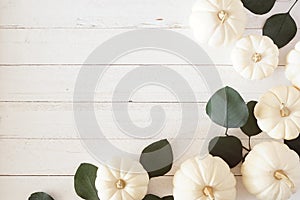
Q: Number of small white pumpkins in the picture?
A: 7